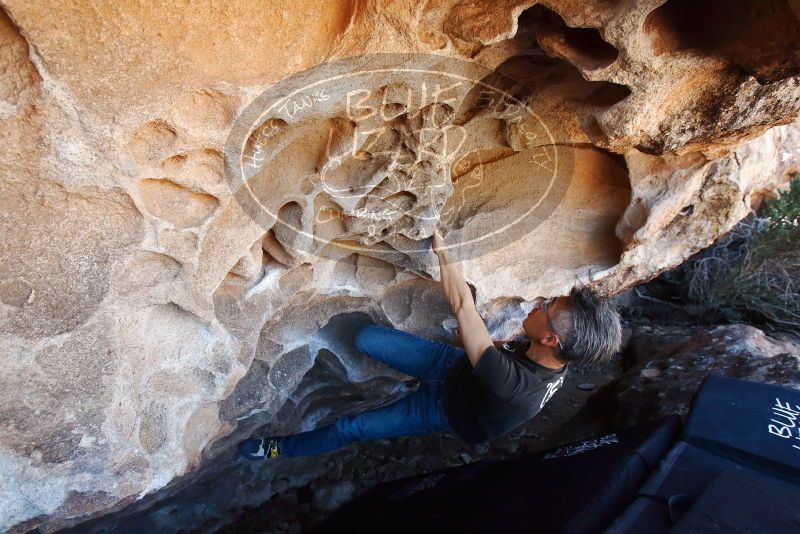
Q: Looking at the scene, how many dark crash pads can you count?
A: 2